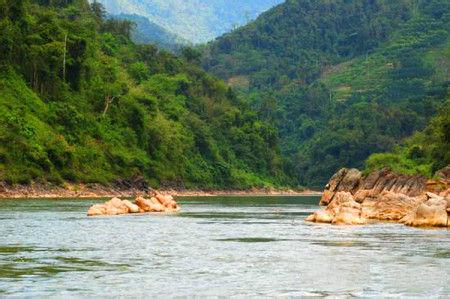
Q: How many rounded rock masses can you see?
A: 2